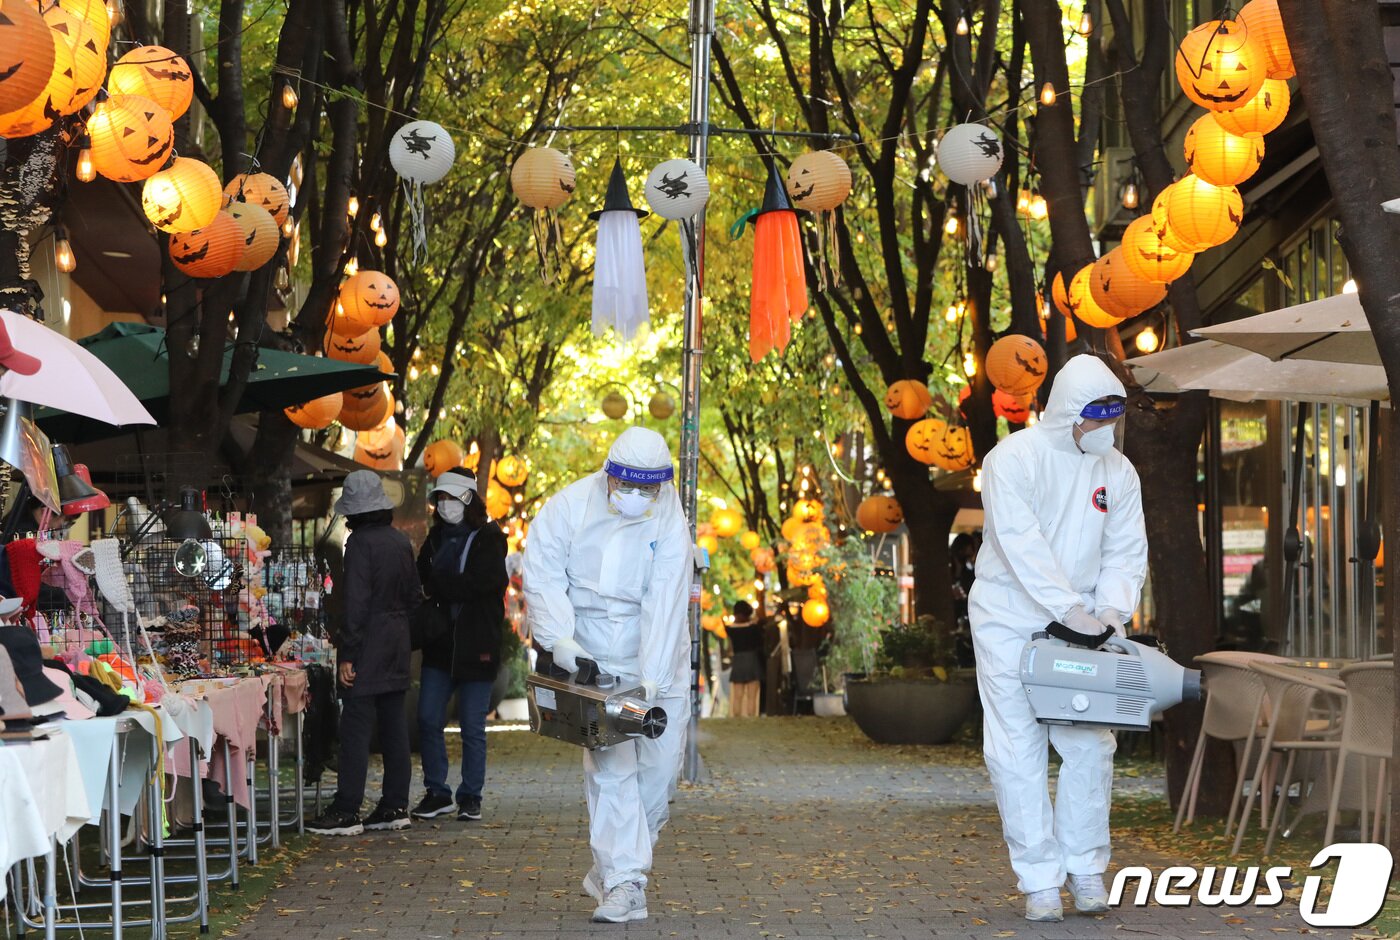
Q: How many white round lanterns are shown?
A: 3